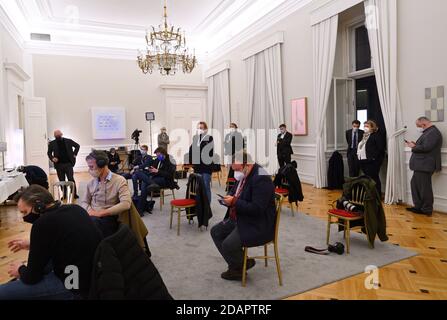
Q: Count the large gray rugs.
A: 1